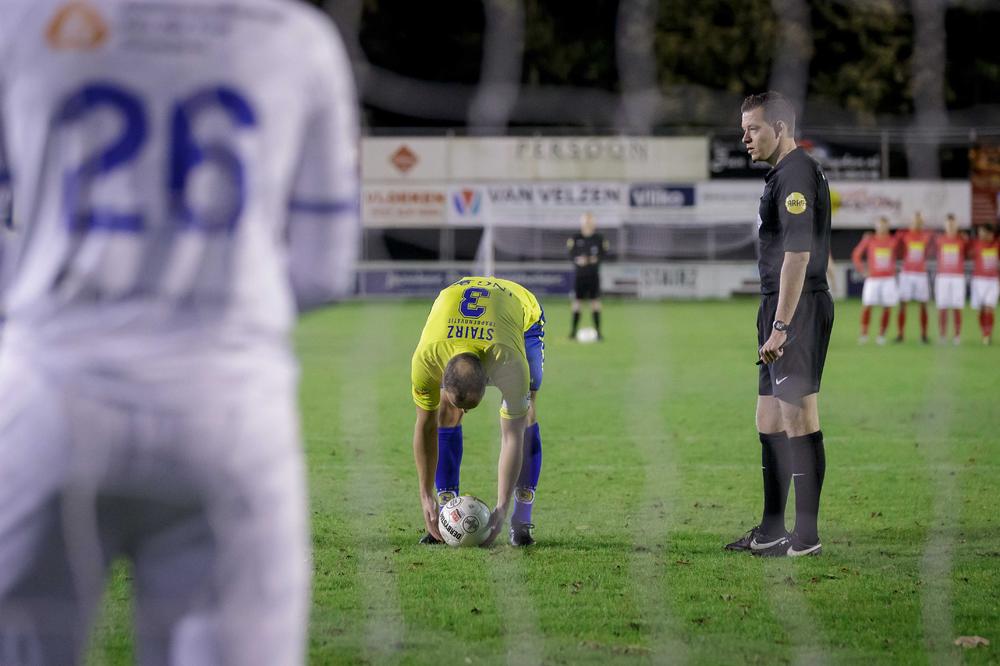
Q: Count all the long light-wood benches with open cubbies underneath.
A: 0